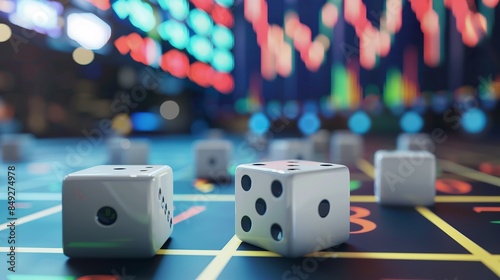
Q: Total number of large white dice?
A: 2